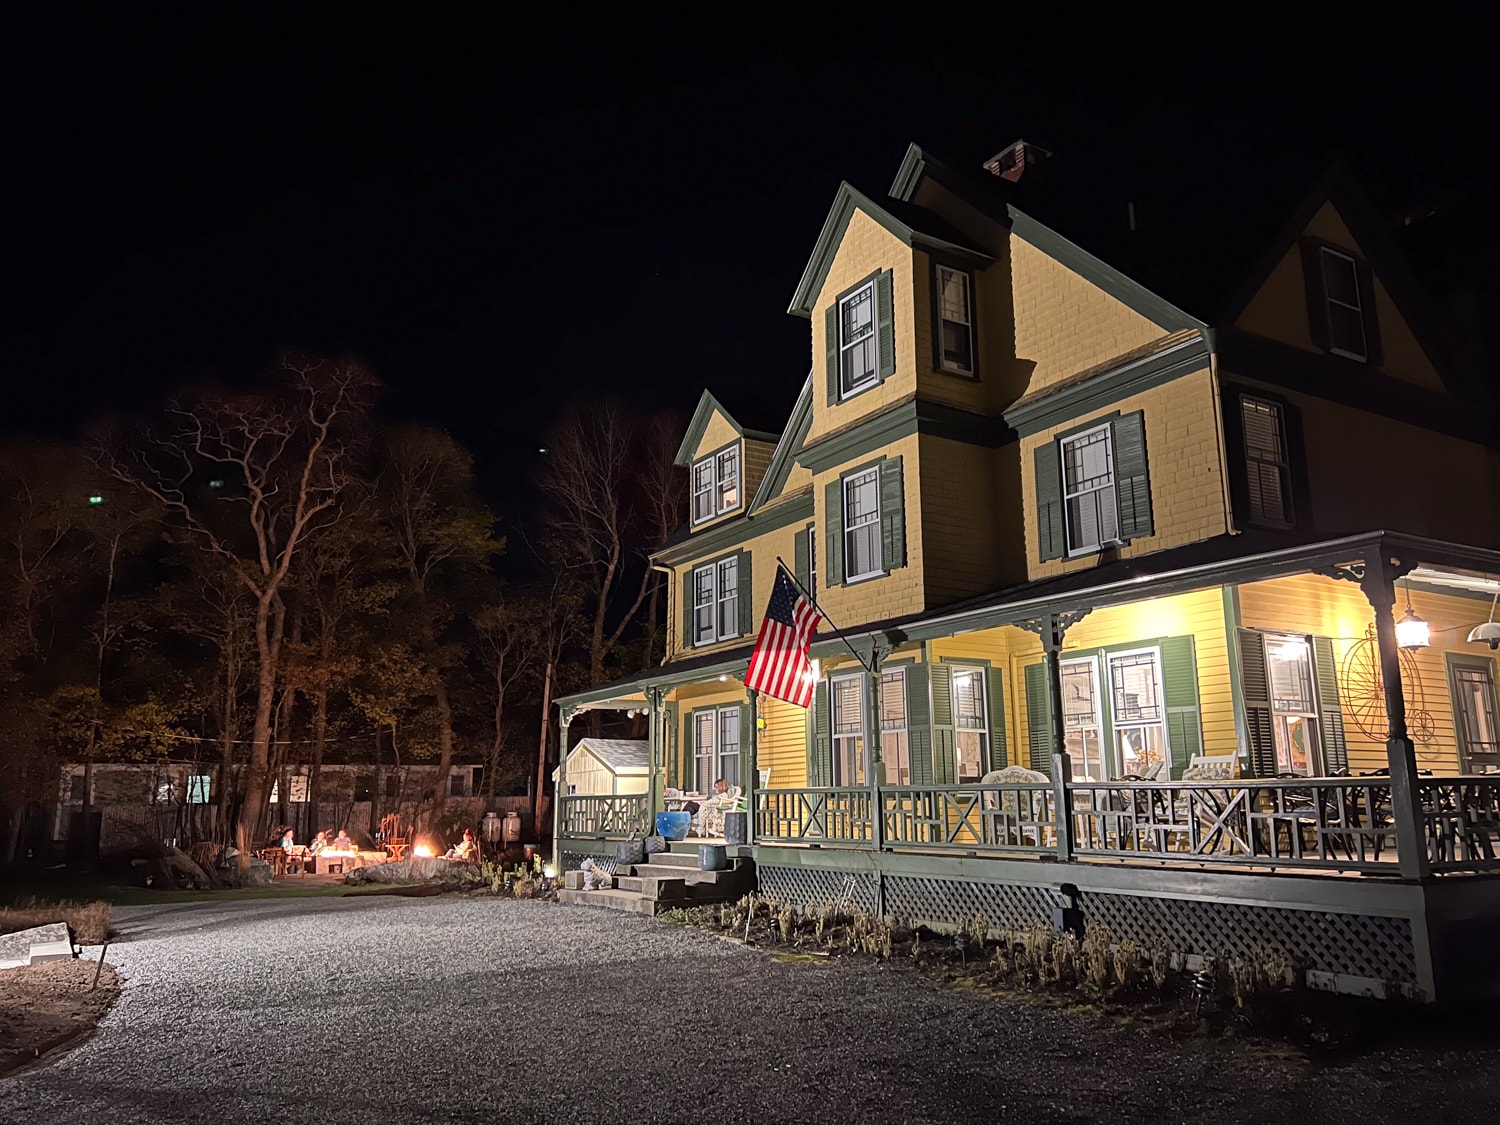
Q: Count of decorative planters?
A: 5